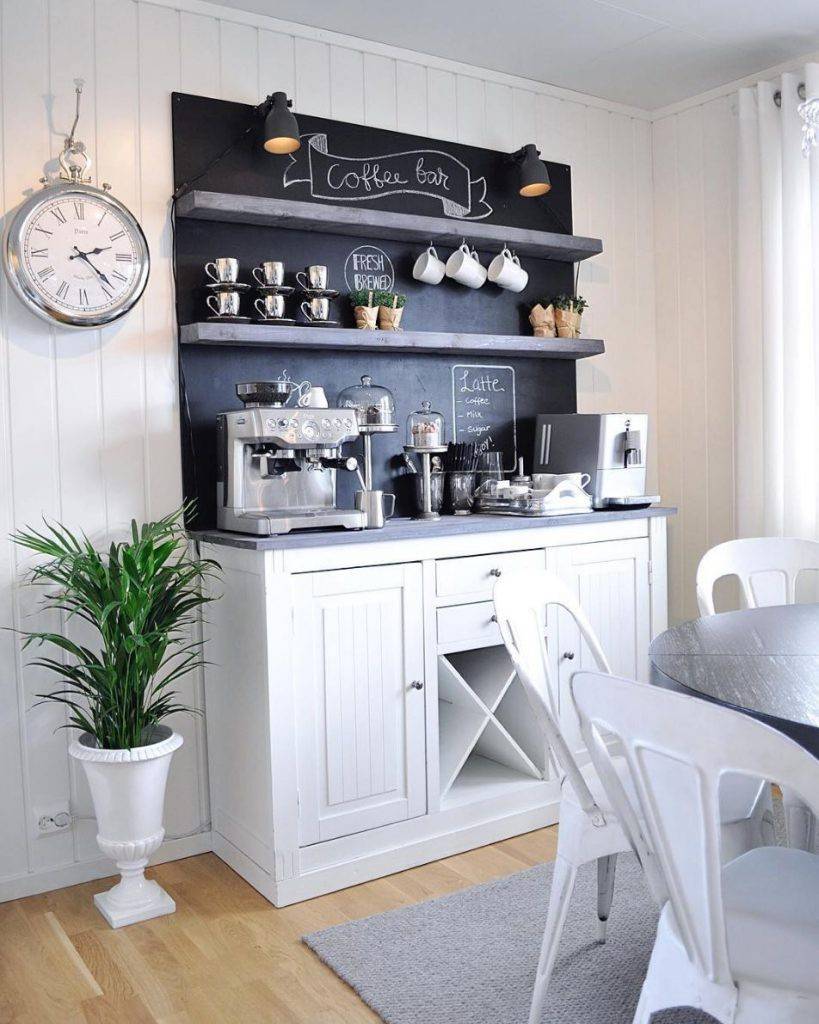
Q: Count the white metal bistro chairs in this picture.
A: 3